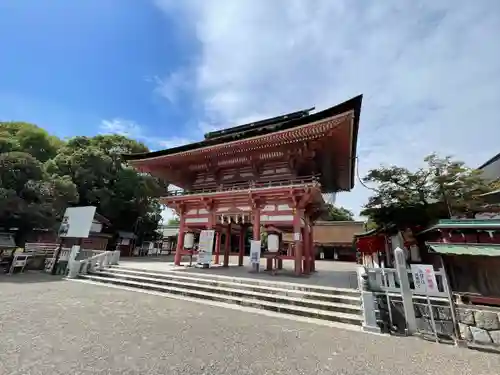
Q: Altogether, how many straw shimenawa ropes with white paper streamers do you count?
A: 1